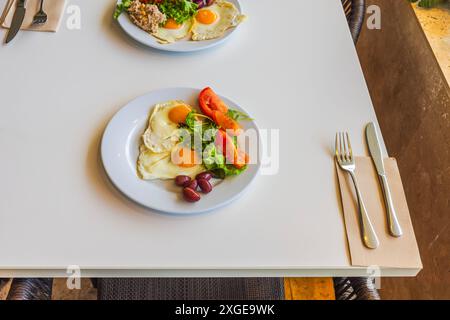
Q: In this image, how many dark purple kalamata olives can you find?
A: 5